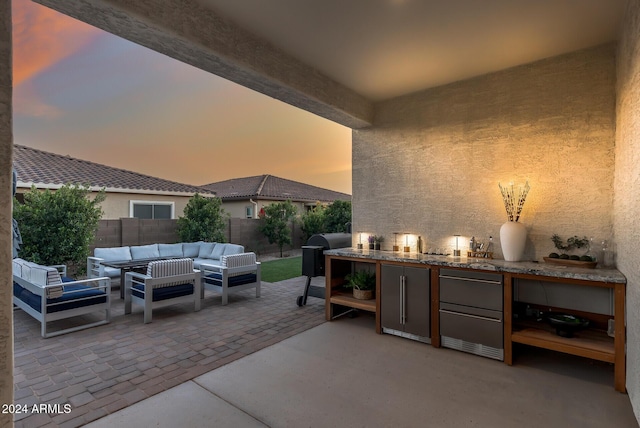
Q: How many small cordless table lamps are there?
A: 4